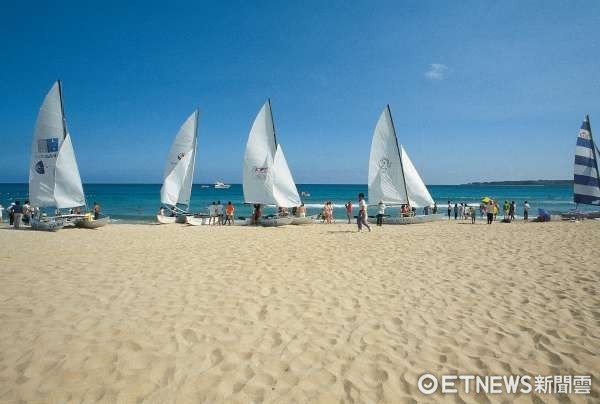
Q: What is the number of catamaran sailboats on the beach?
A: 5